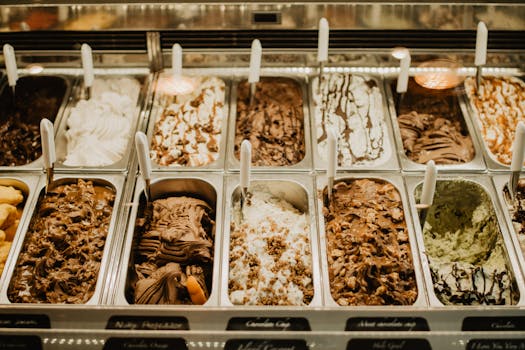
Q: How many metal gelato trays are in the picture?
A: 14